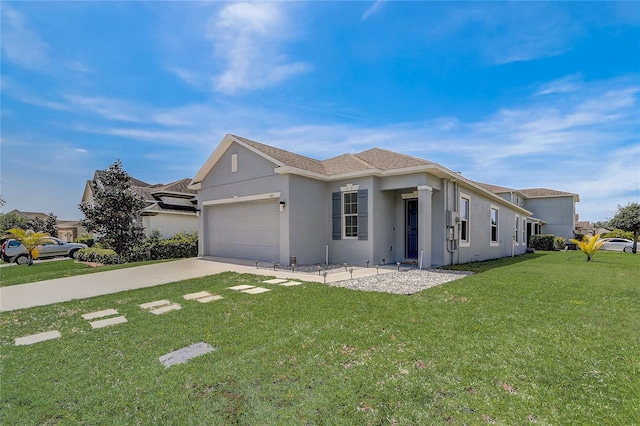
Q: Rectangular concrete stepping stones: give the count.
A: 11